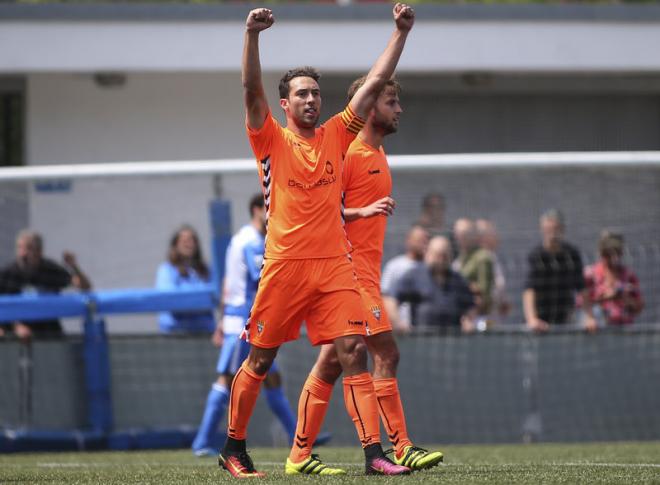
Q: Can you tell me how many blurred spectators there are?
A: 9